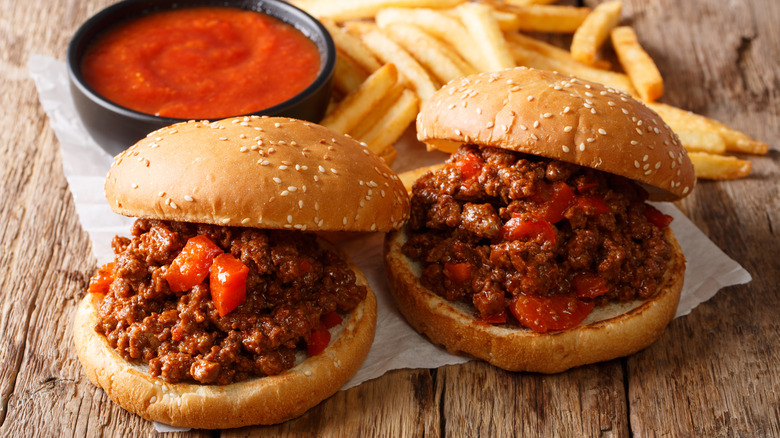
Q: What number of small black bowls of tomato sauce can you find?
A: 1